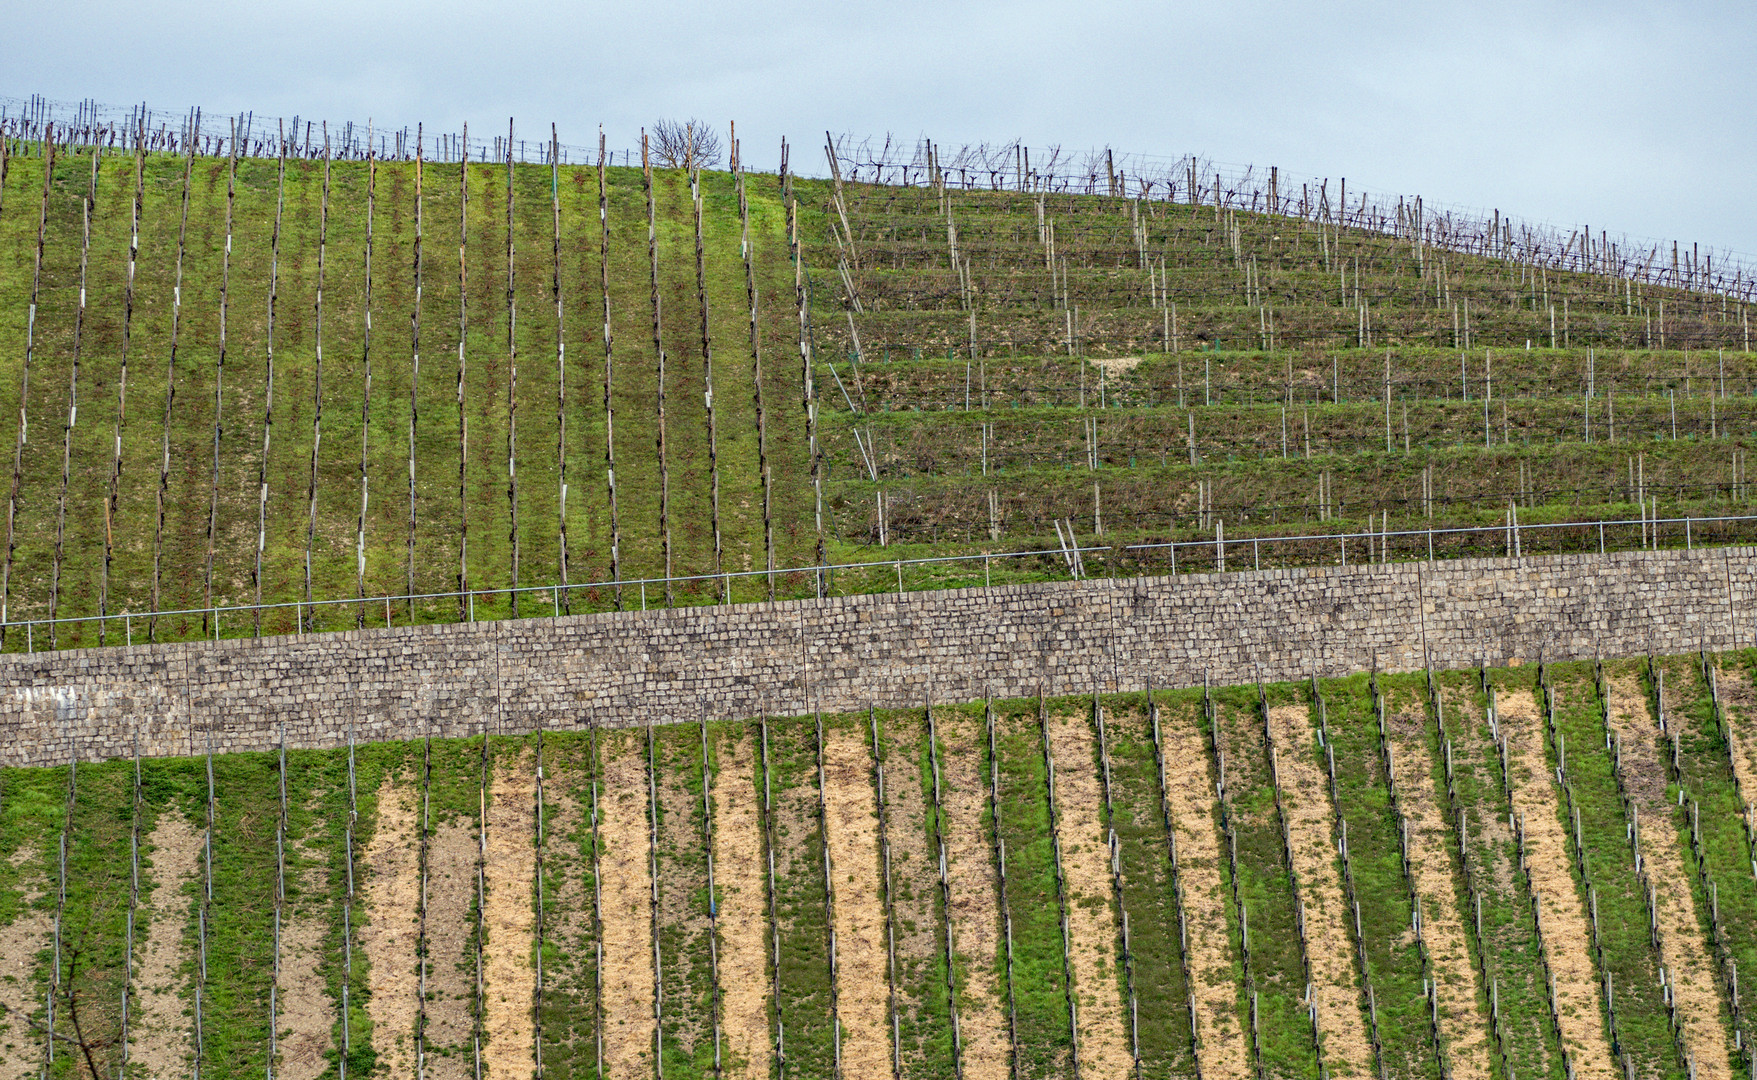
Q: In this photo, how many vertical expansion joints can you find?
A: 6